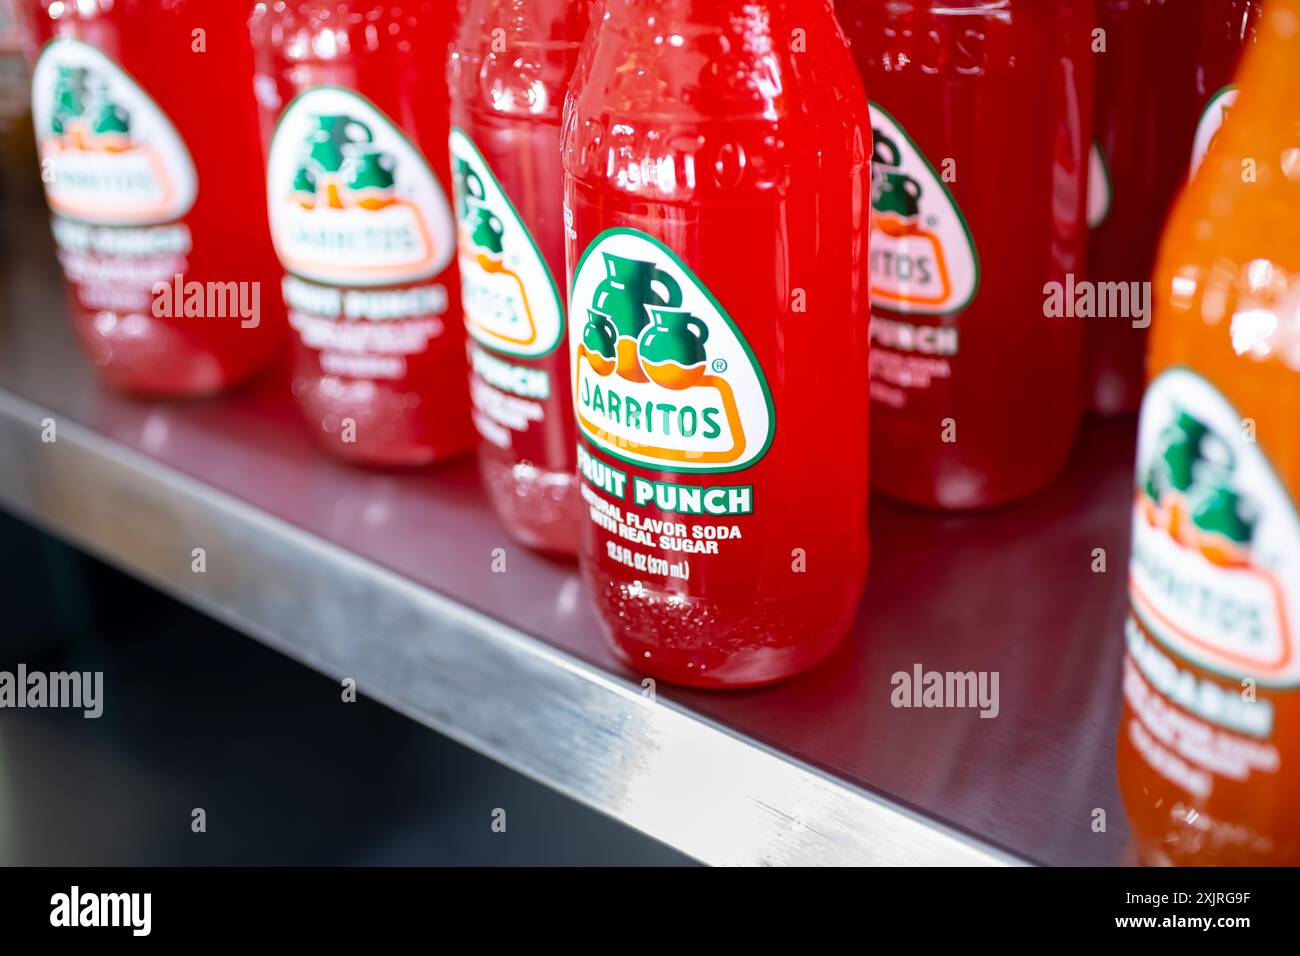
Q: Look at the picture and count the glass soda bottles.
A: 8